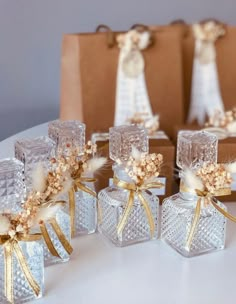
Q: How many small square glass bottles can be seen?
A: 5